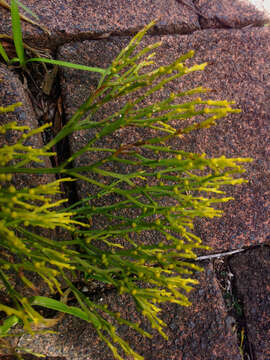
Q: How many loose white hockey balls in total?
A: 0